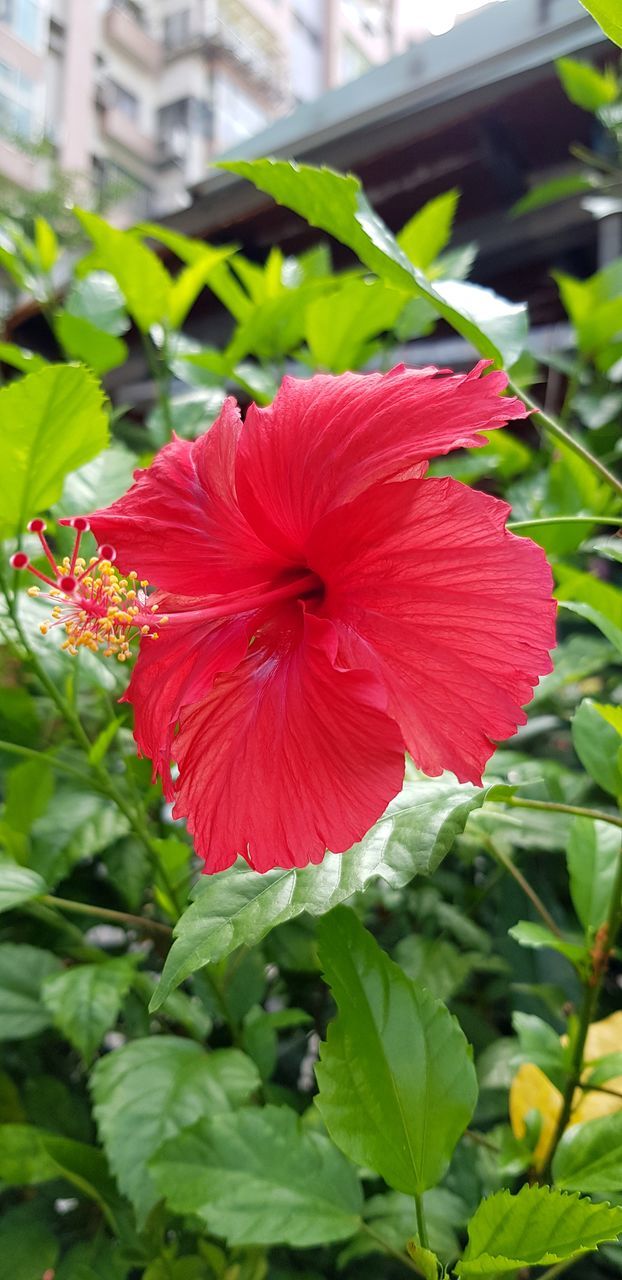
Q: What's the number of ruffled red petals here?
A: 5